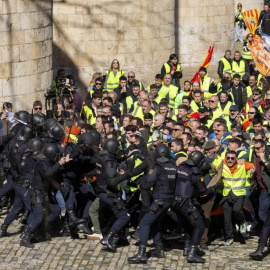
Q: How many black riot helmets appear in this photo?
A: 12